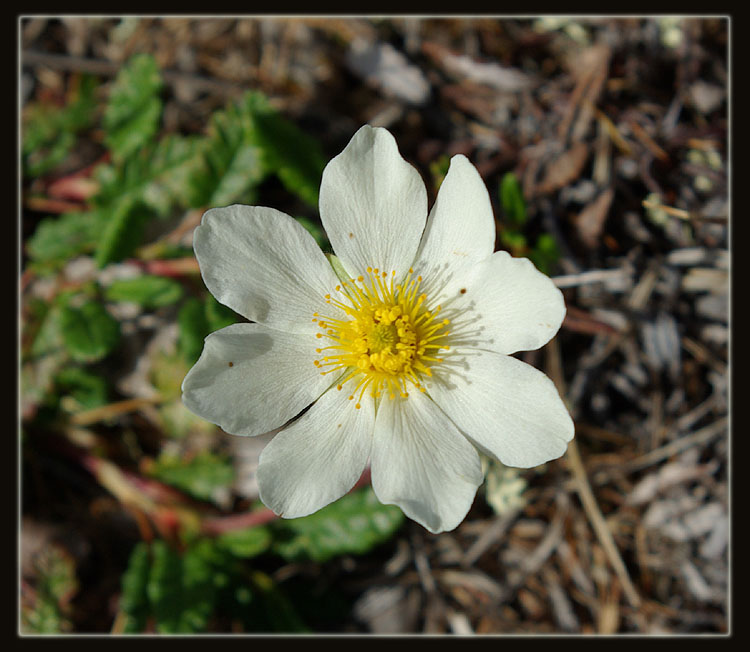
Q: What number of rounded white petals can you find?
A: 8